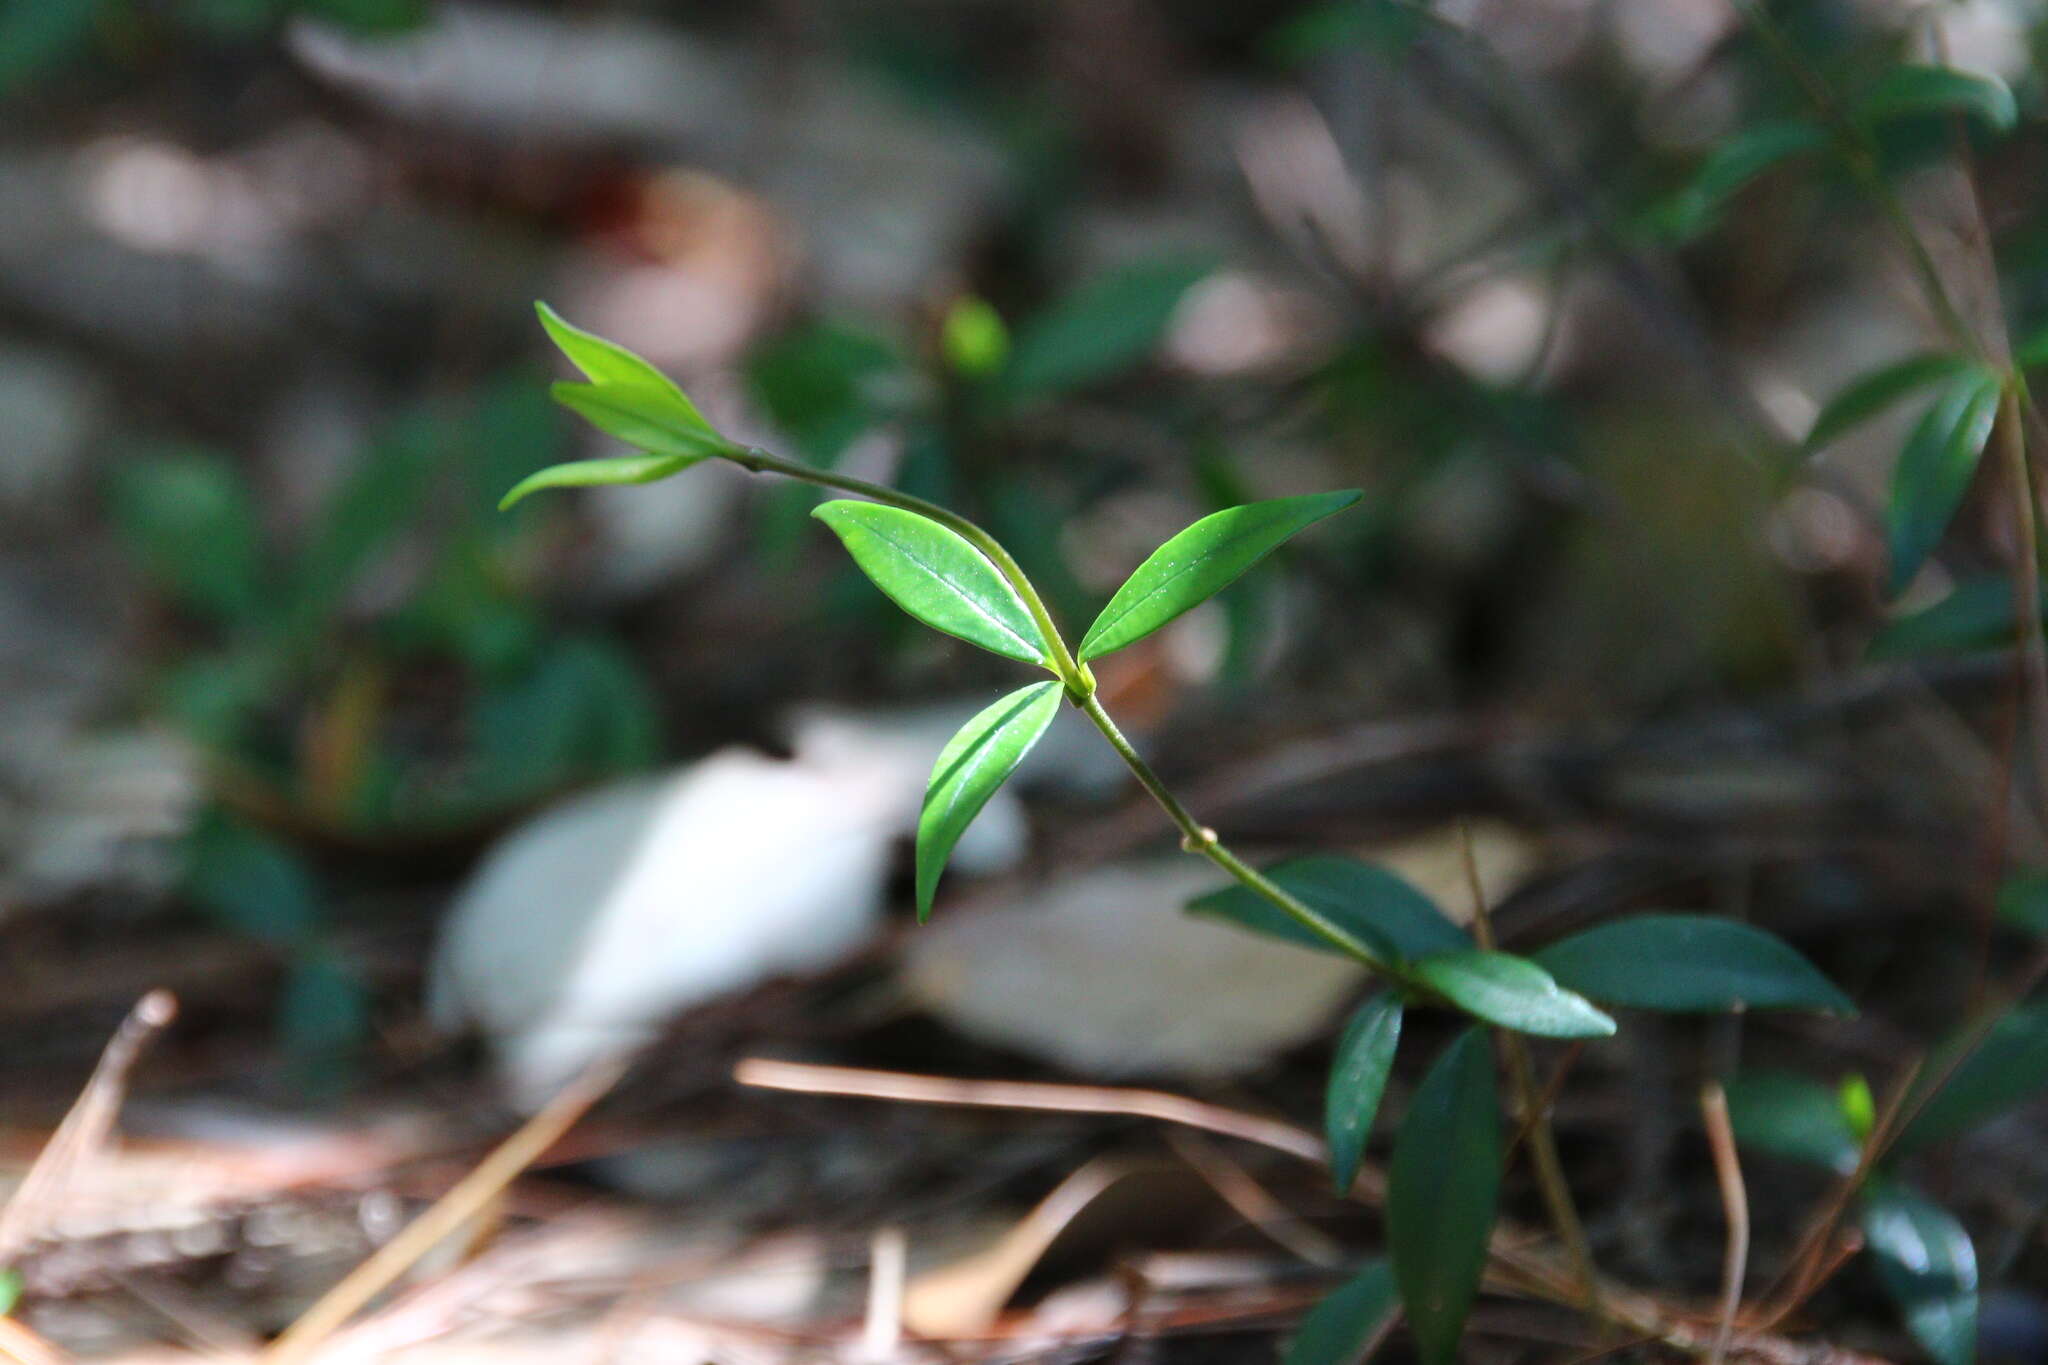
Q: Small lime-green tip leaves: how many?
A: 3